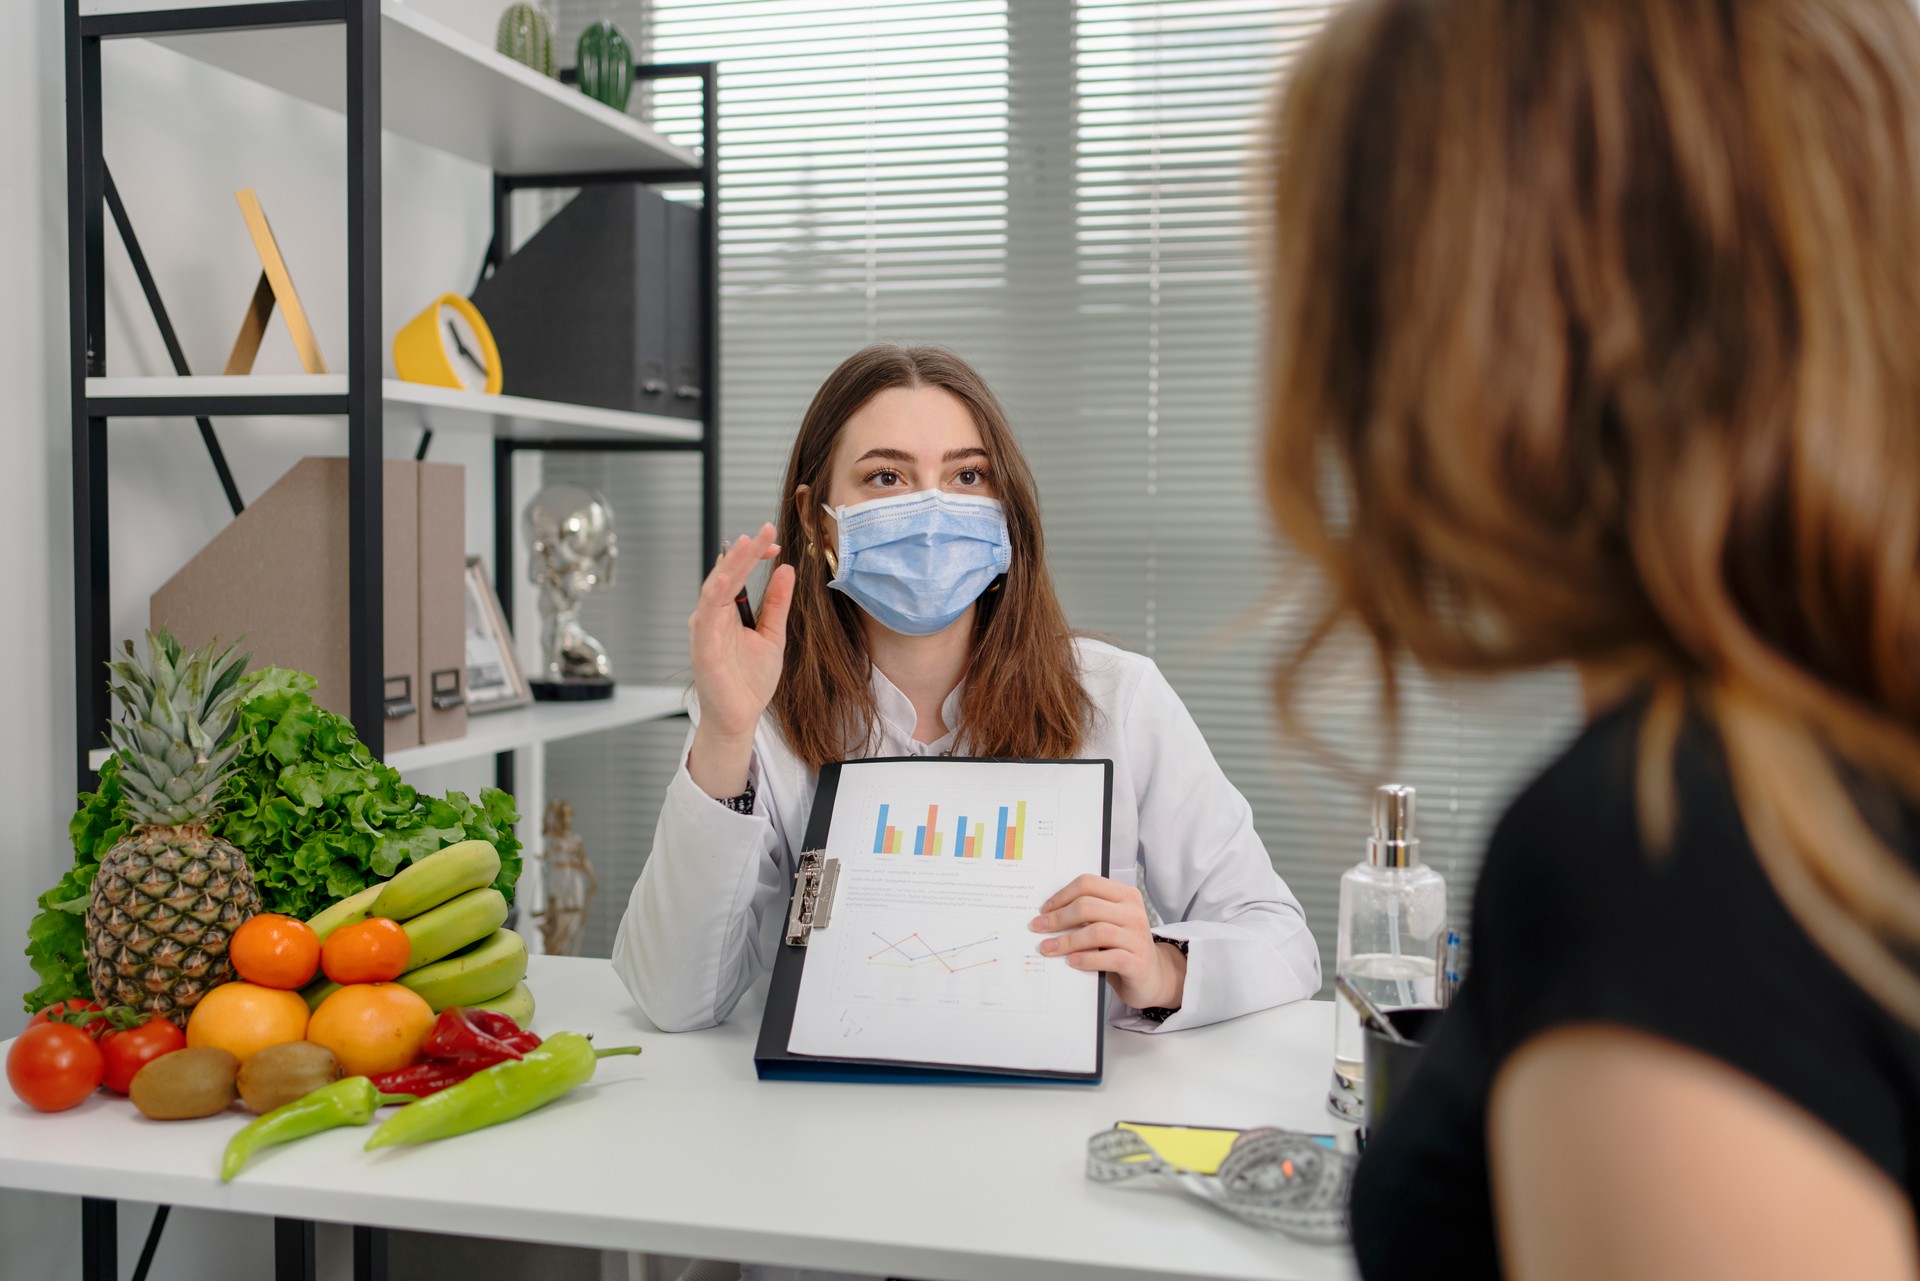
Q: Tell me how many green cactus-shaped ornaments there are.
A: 2